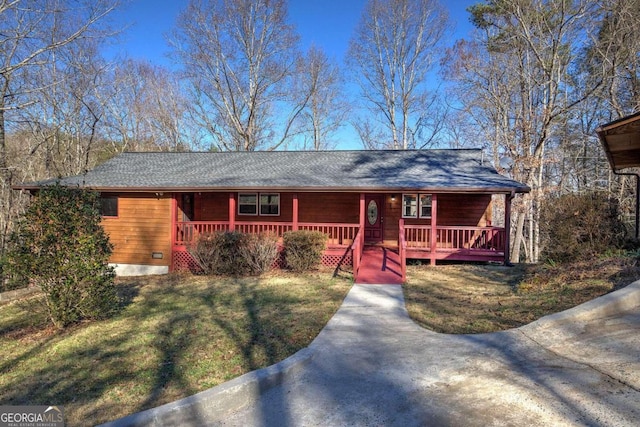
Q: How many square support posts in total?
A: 6